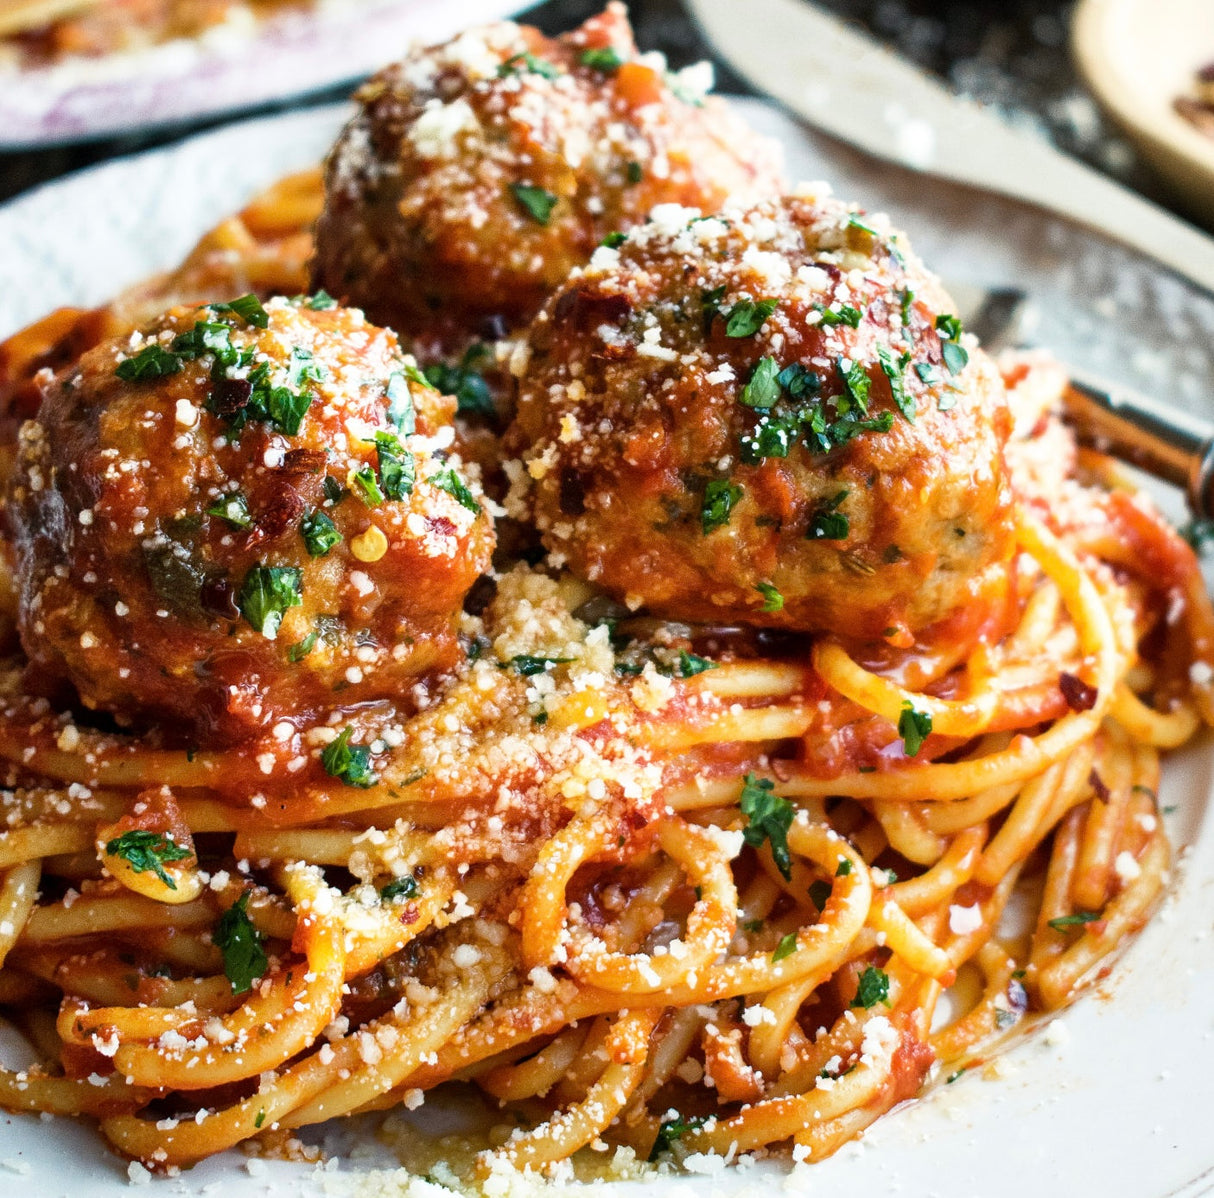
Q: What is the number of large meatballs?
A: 3